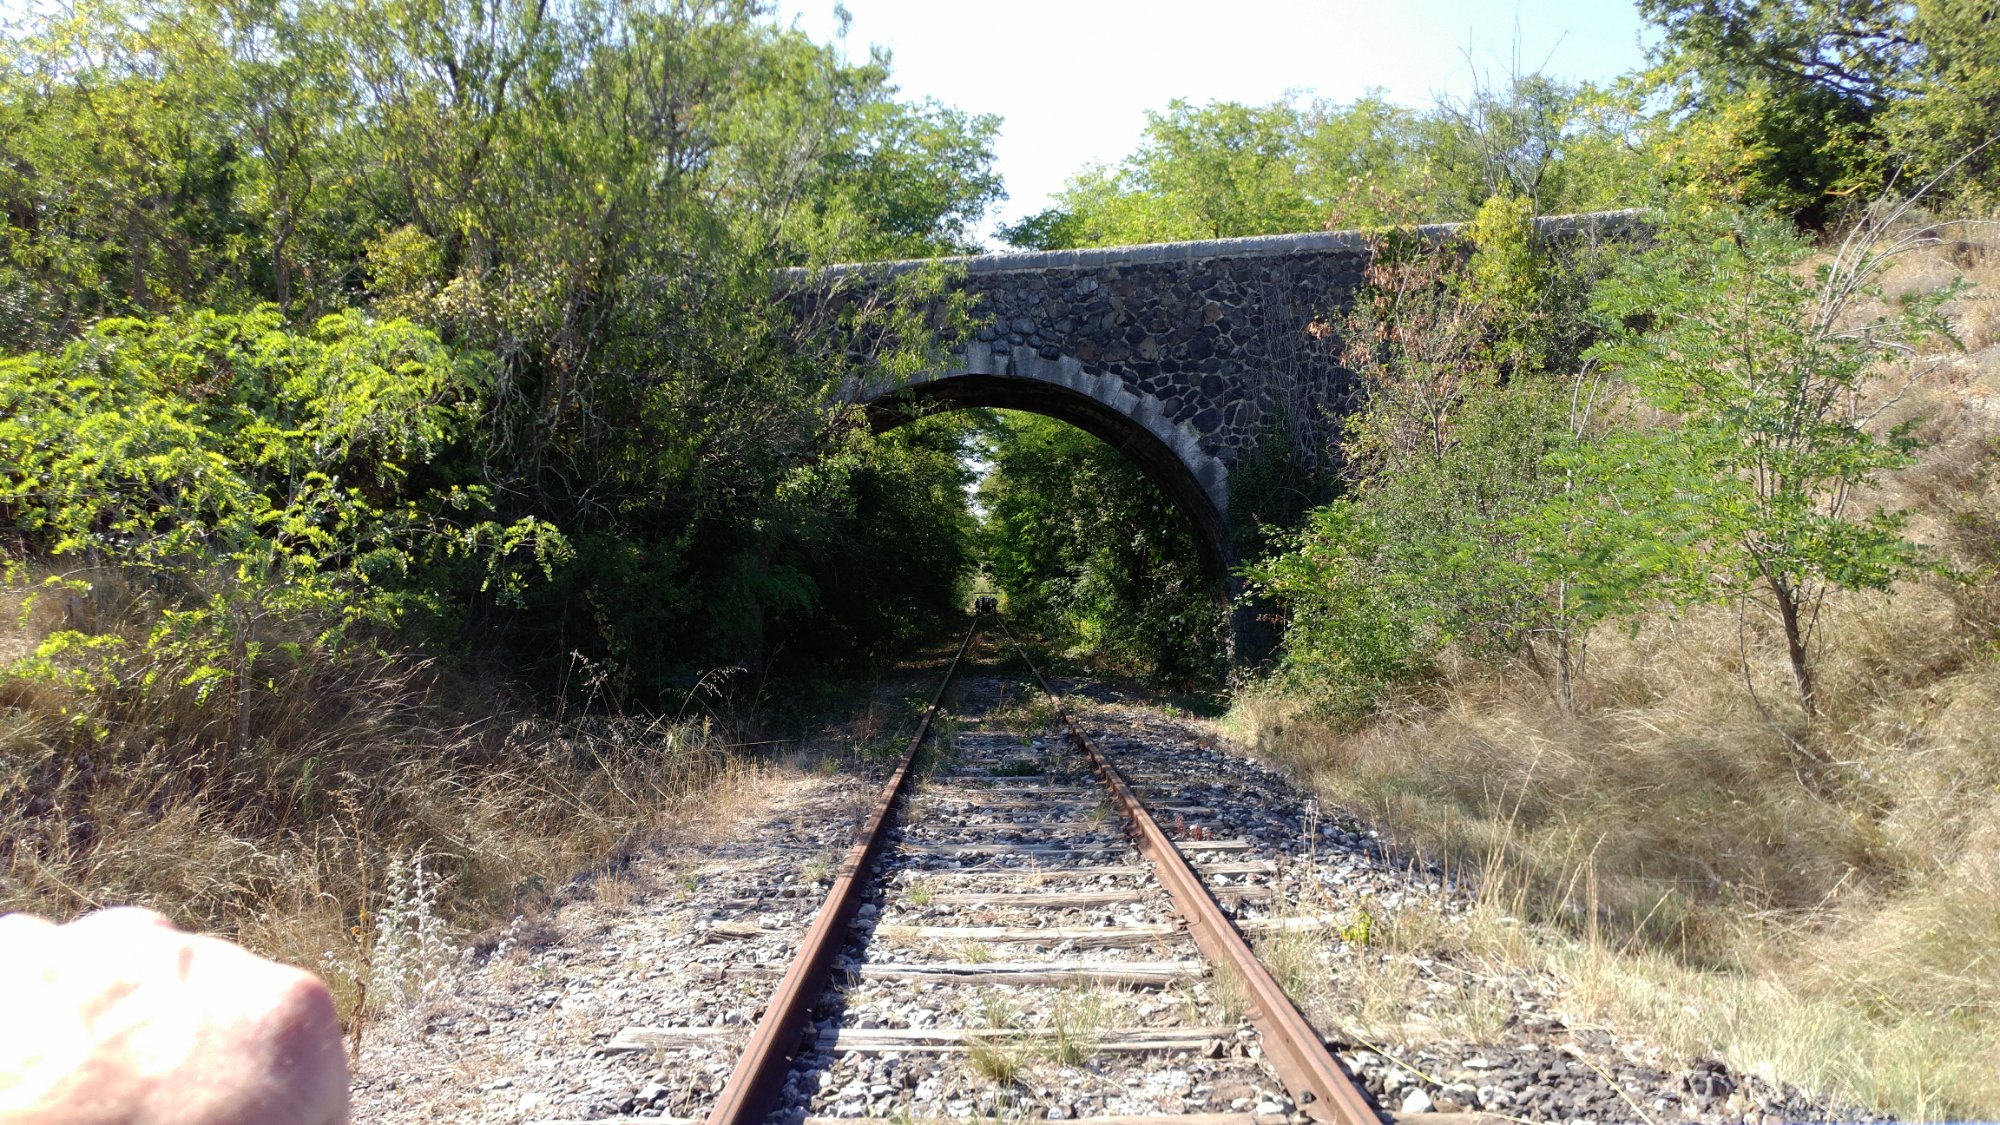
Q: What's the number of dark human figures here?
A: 2